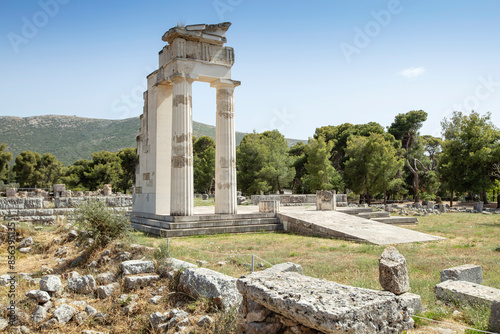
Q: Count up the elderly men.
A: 0